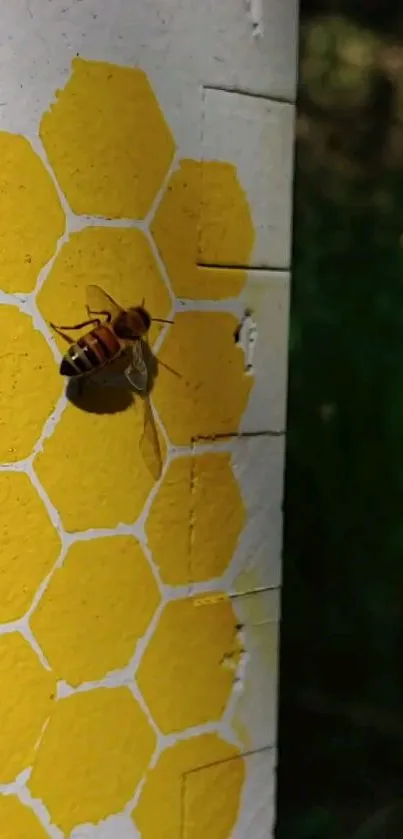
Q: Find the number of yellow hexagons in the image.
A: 15